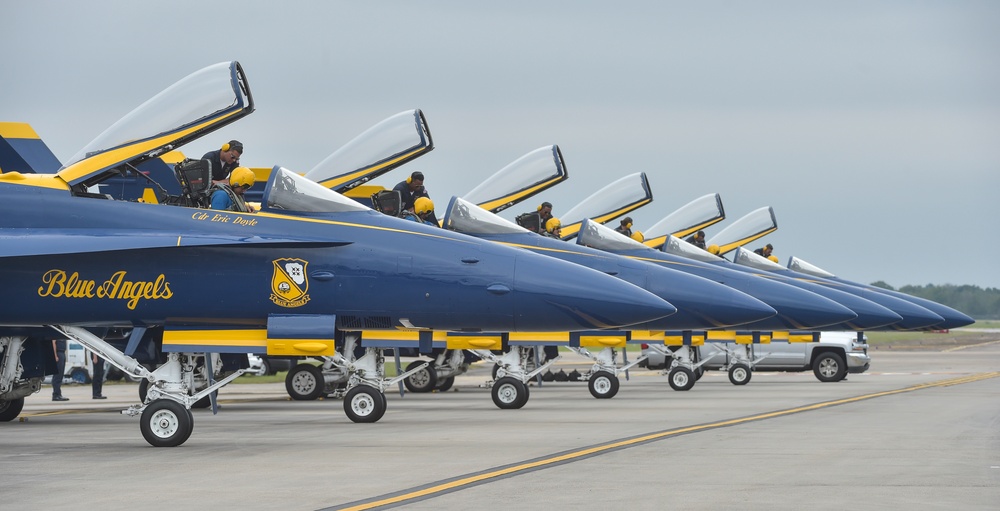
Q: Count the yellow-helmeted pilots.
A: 6